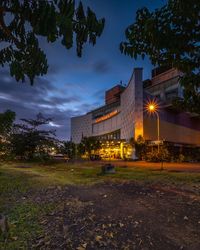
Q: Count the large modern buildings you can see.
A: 1